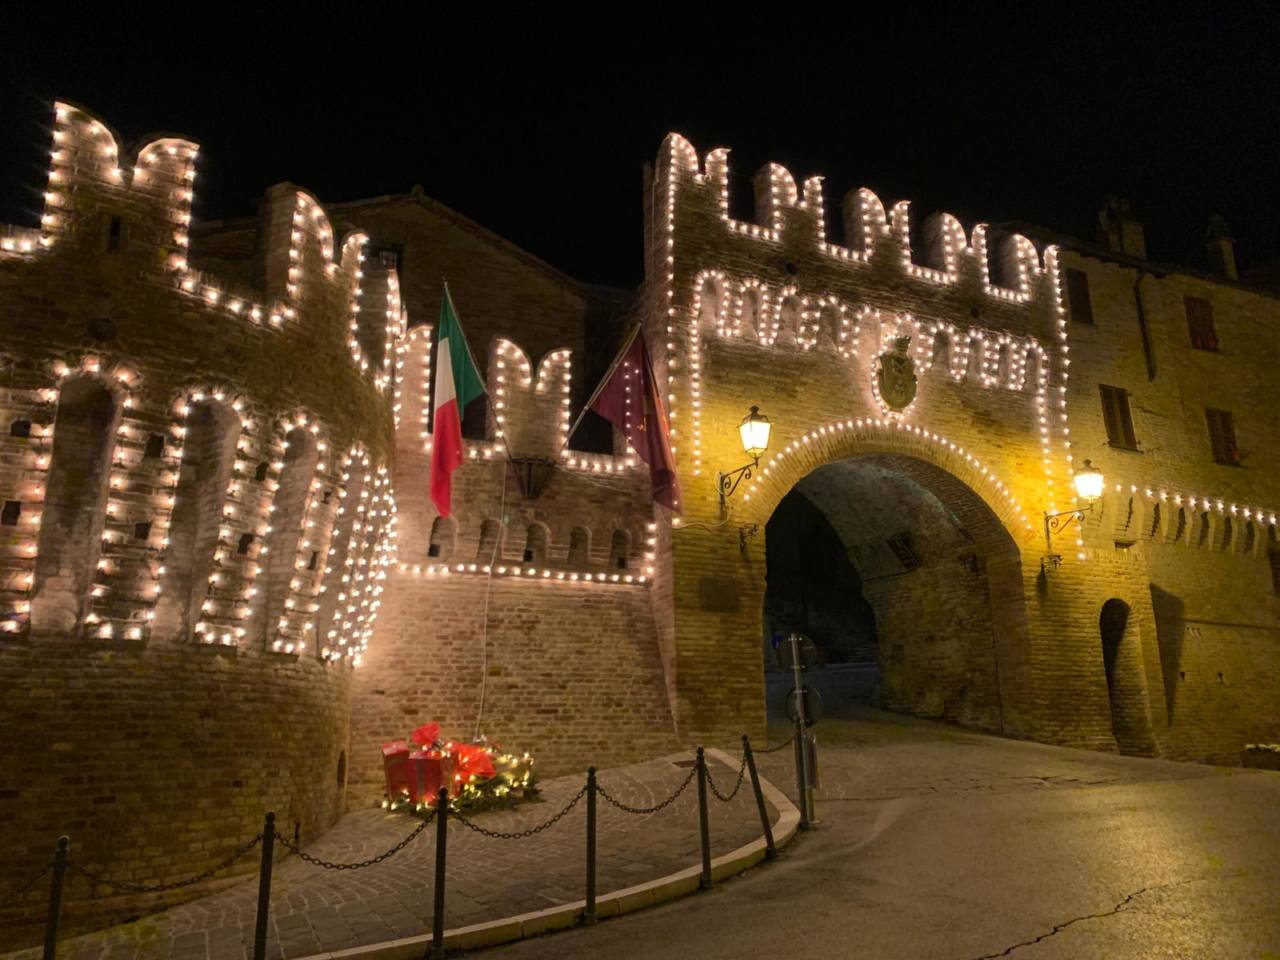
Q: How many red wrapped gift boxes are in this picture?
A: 2